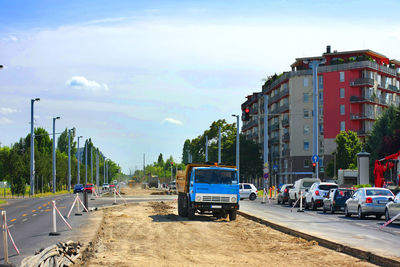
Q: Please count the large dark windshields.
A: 1